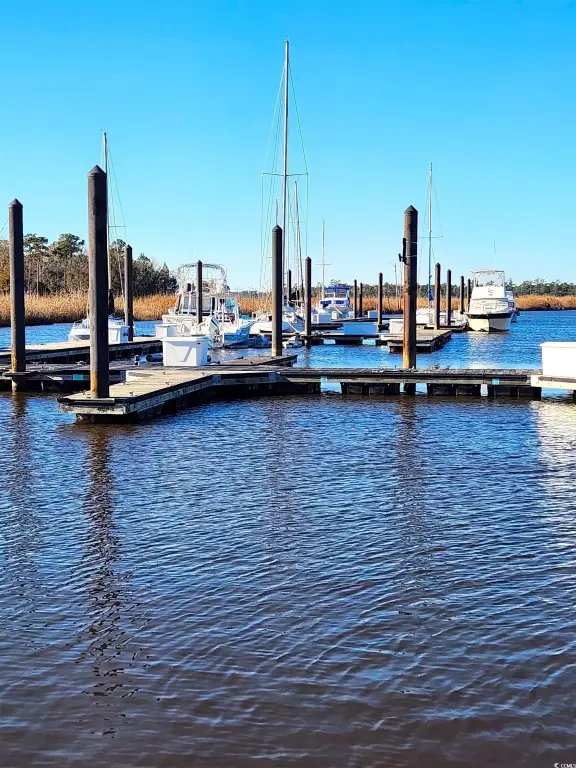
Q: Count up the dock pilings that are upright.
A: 15